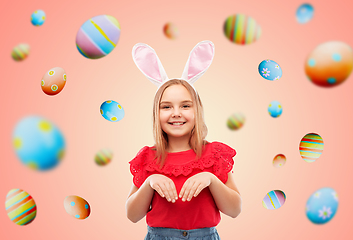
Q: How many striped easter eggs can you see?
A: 8